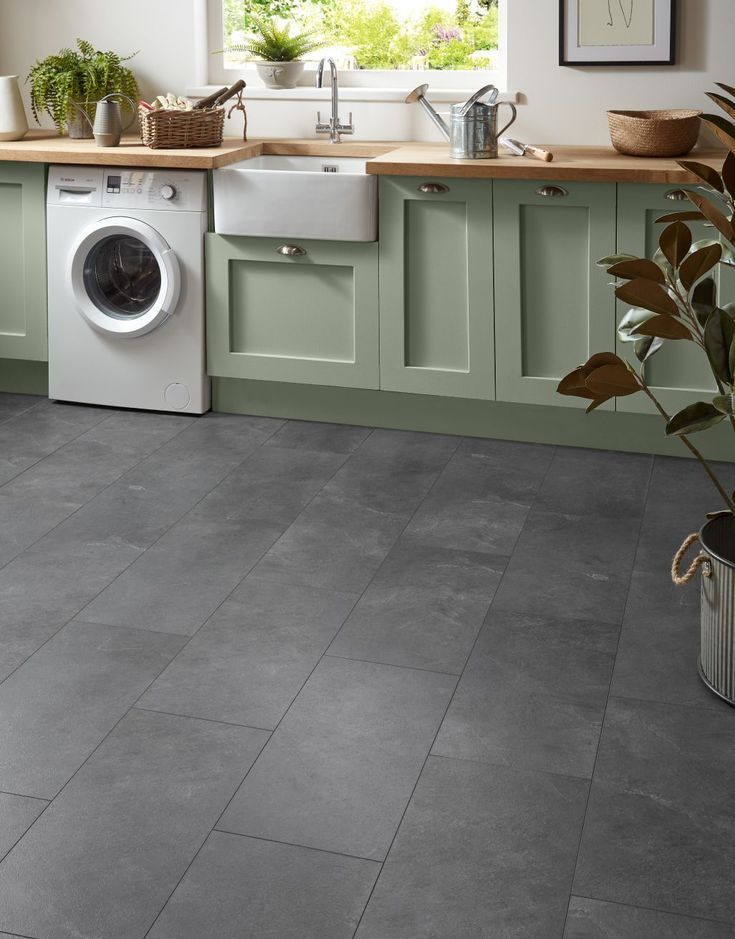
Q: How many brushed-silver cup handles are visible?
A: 4